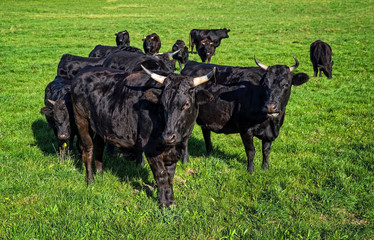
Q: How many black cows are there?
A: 12